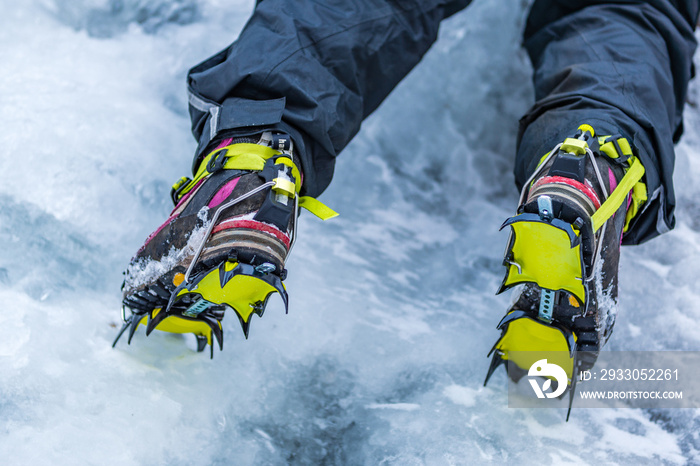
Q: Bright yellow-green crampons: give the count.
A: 2